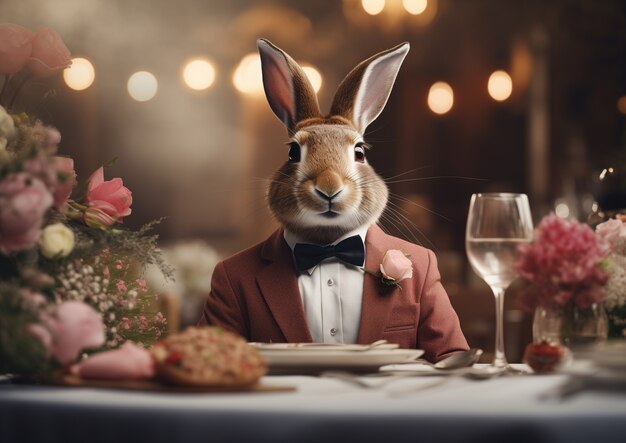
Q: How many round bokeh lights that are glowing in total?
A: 9